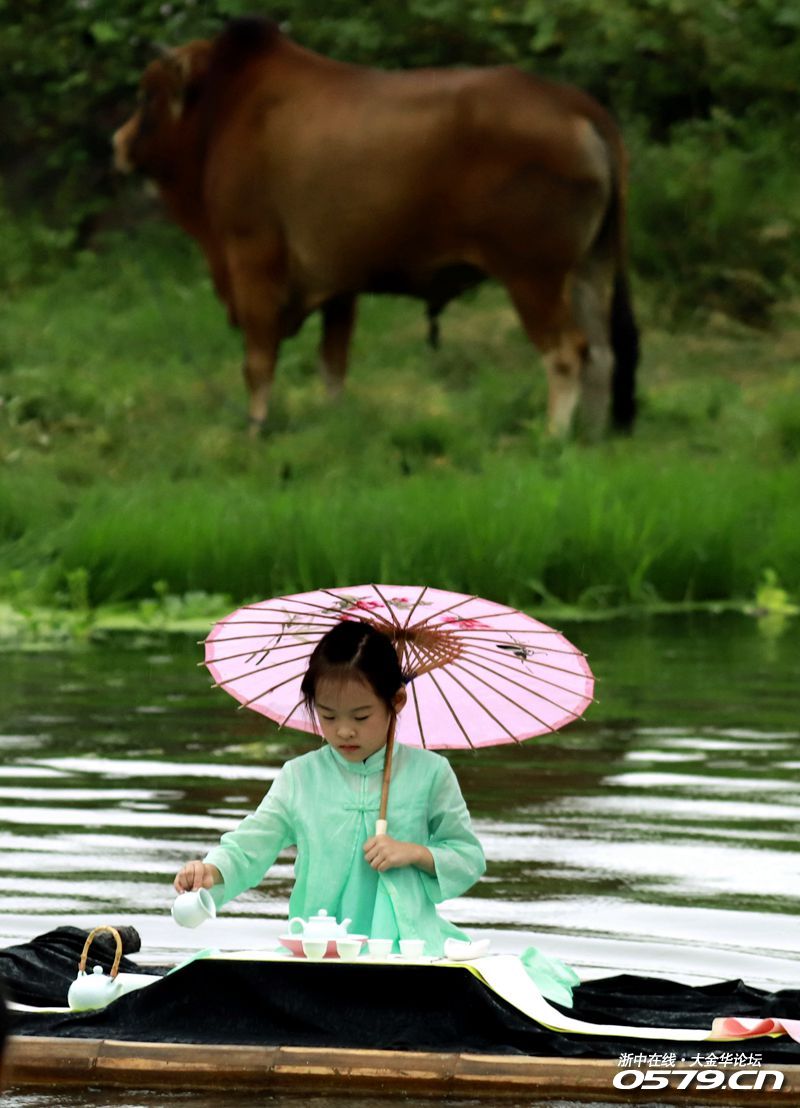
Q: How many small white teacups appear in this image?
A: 4